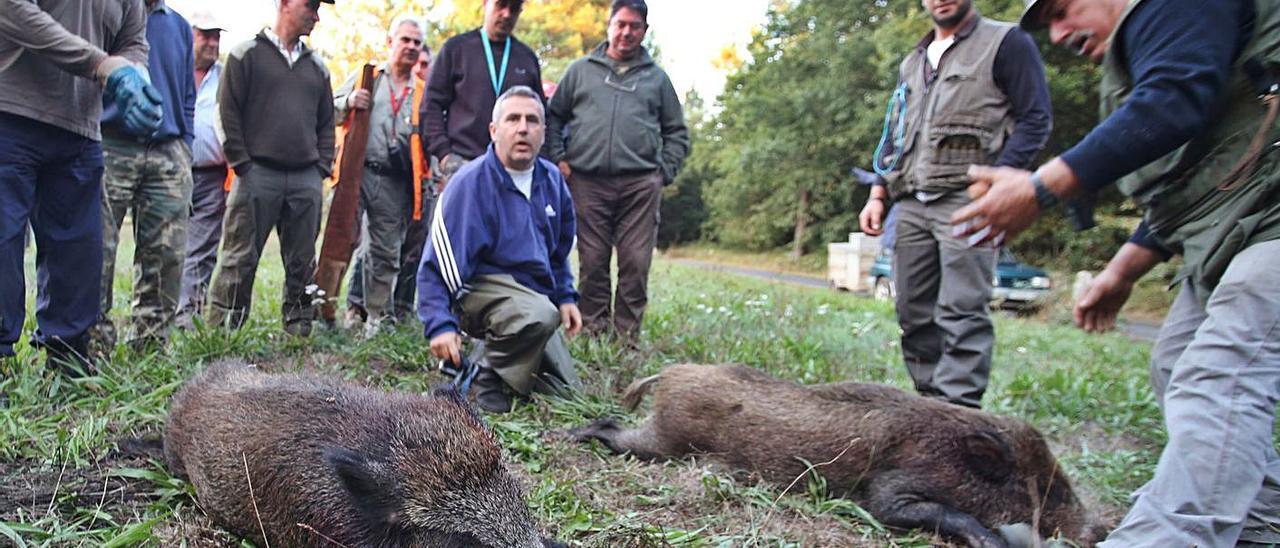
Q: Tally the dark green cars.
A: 1